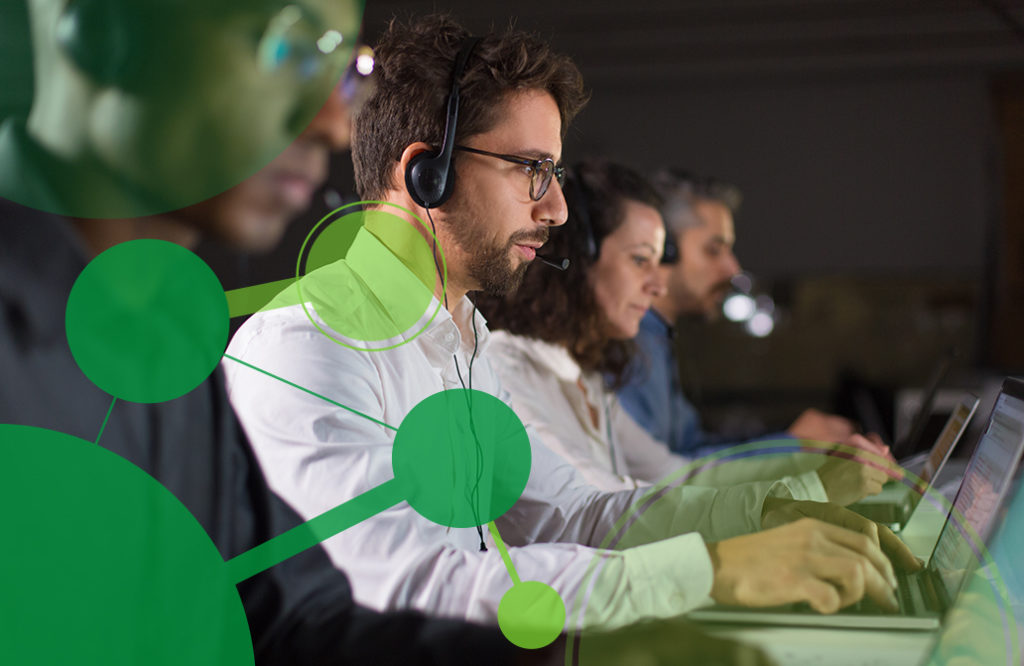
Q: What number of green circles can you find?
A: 7